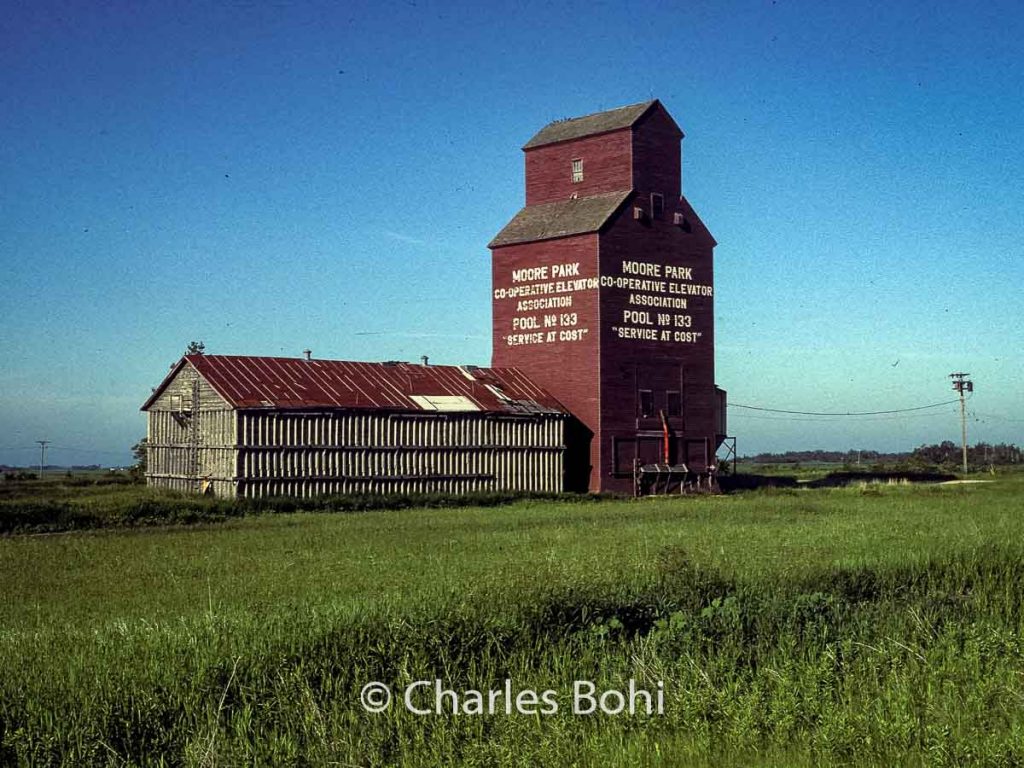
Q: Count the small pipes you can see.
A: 2